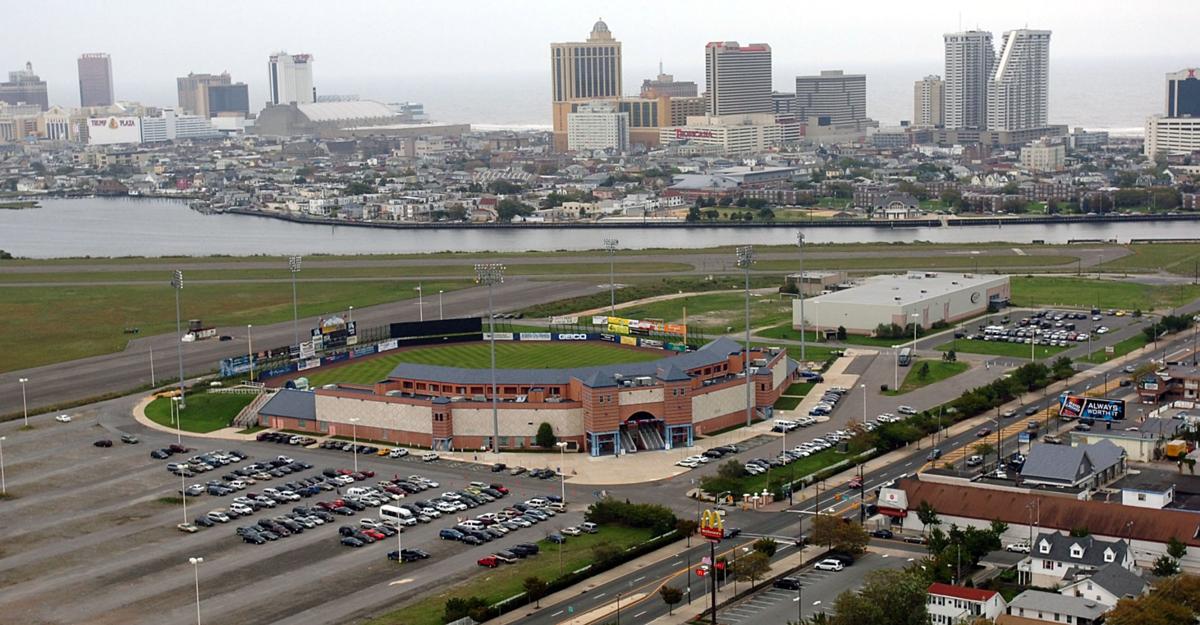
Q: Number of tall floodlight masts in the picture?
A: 6